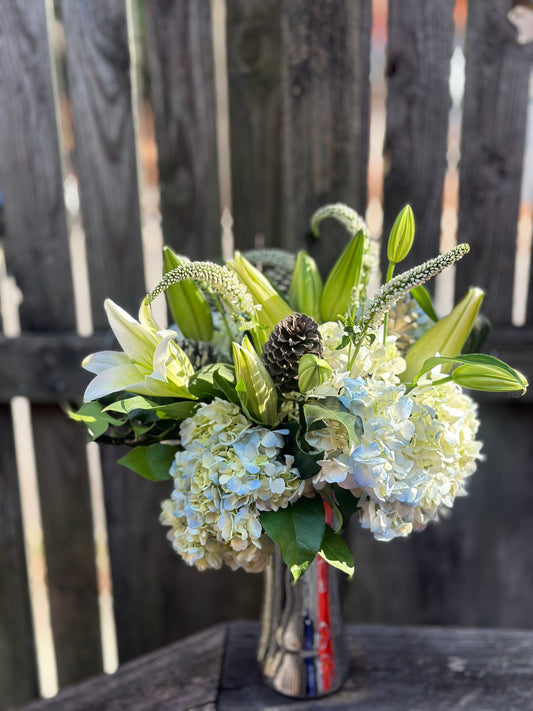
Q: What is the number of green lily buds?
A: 9